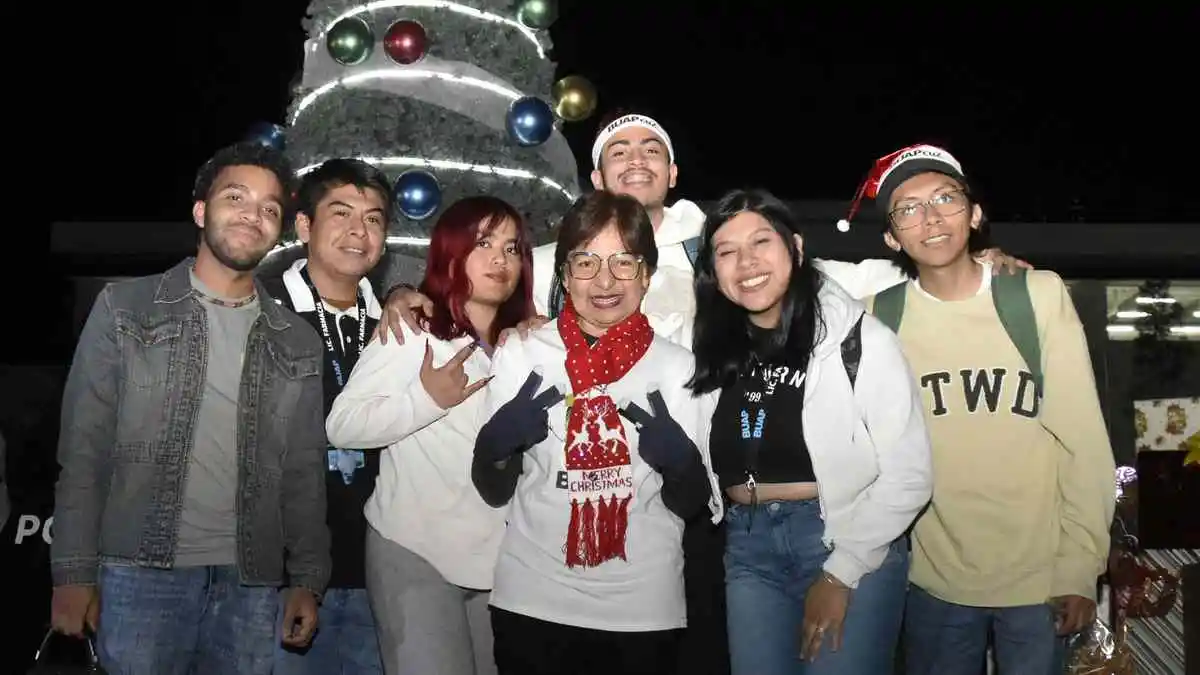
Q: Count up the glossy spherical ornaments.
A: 7